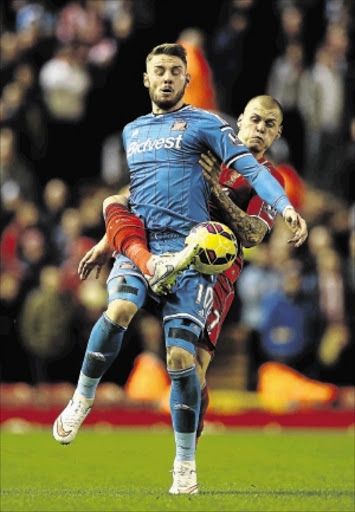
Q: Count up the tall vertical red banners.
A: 0